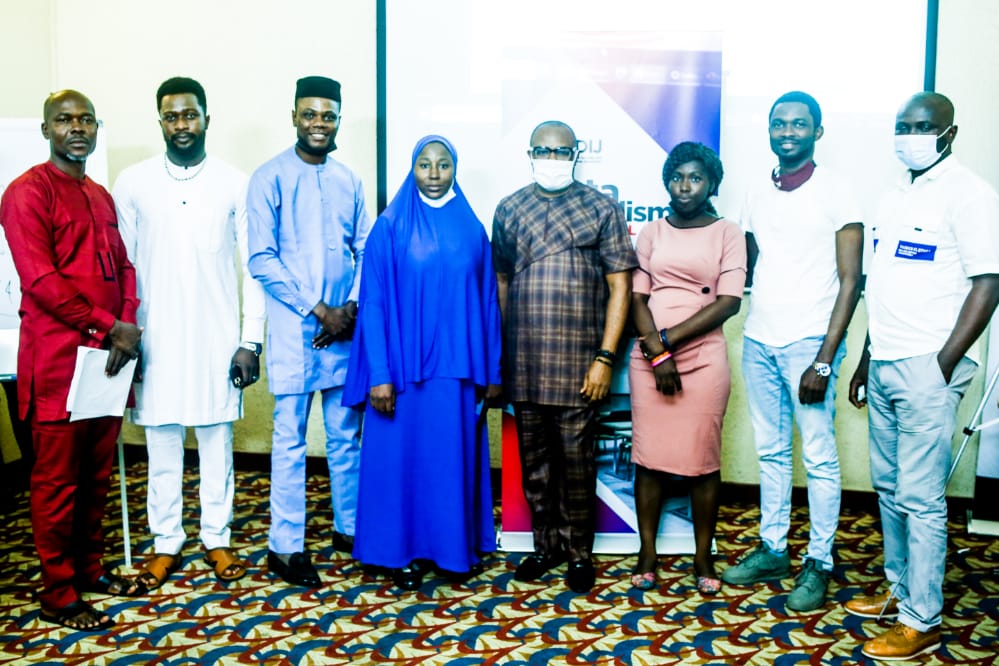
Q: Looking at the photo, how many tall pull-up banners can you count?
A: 1